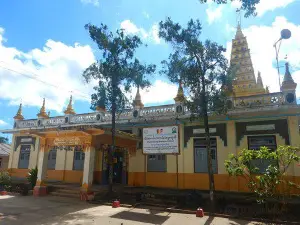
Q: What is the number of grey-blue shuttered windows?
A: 6